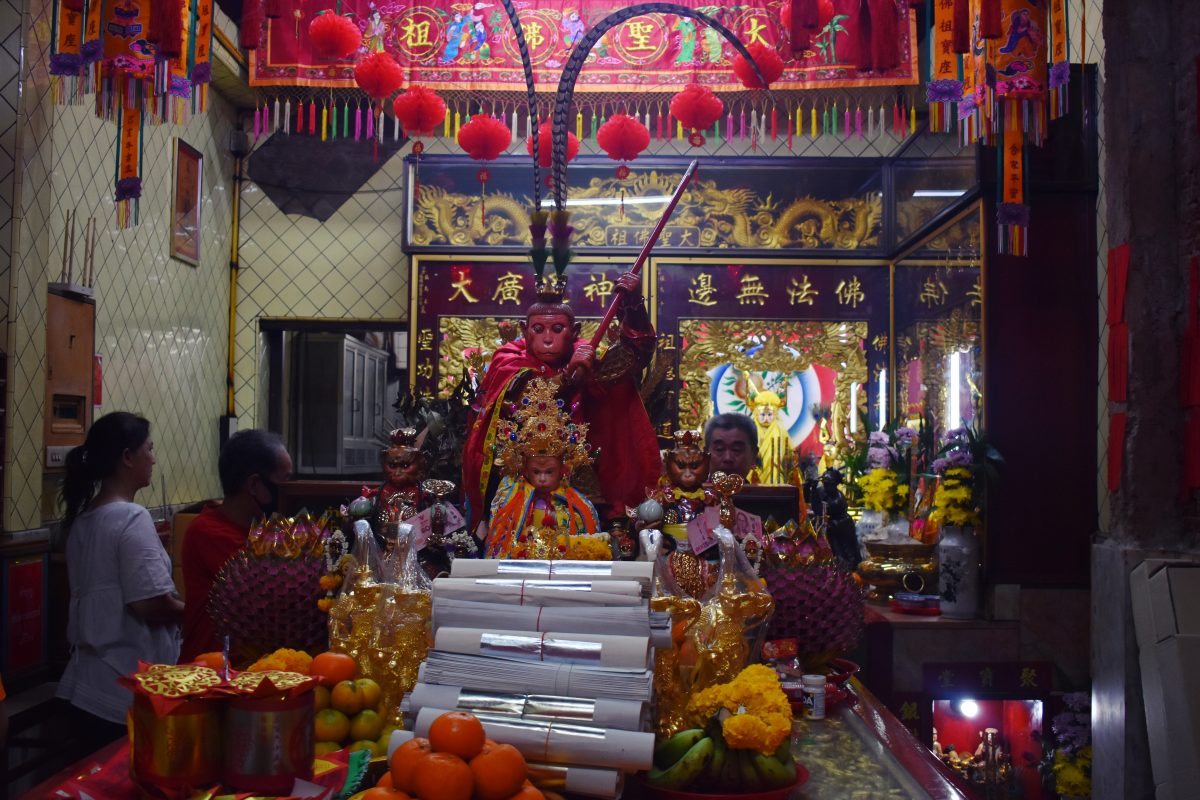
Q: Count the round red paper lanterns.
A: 9